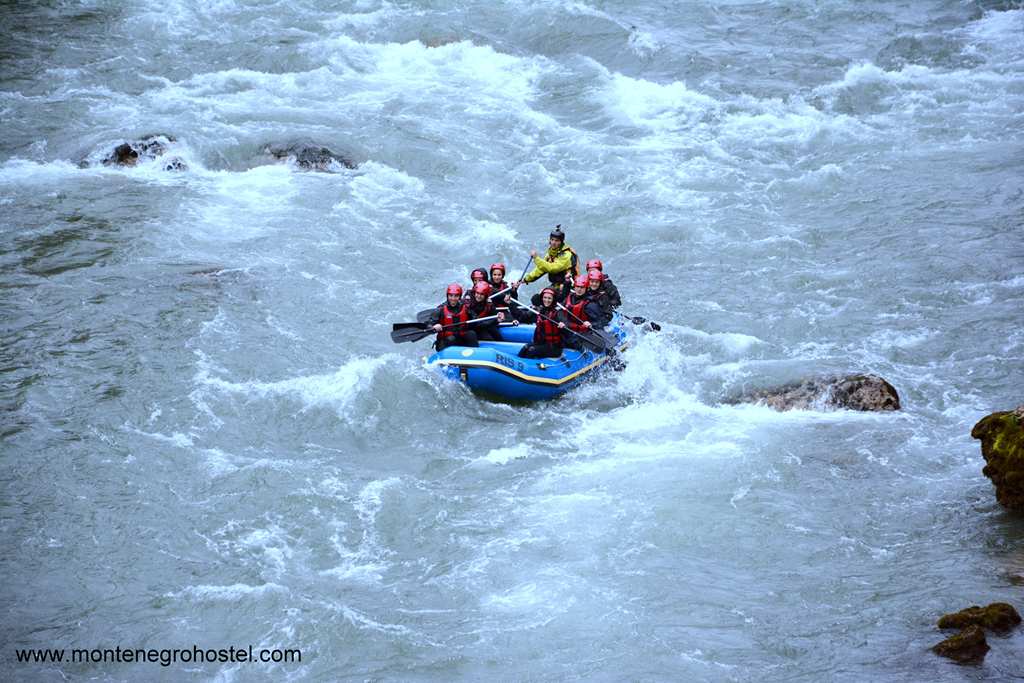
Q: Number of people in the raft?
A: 9